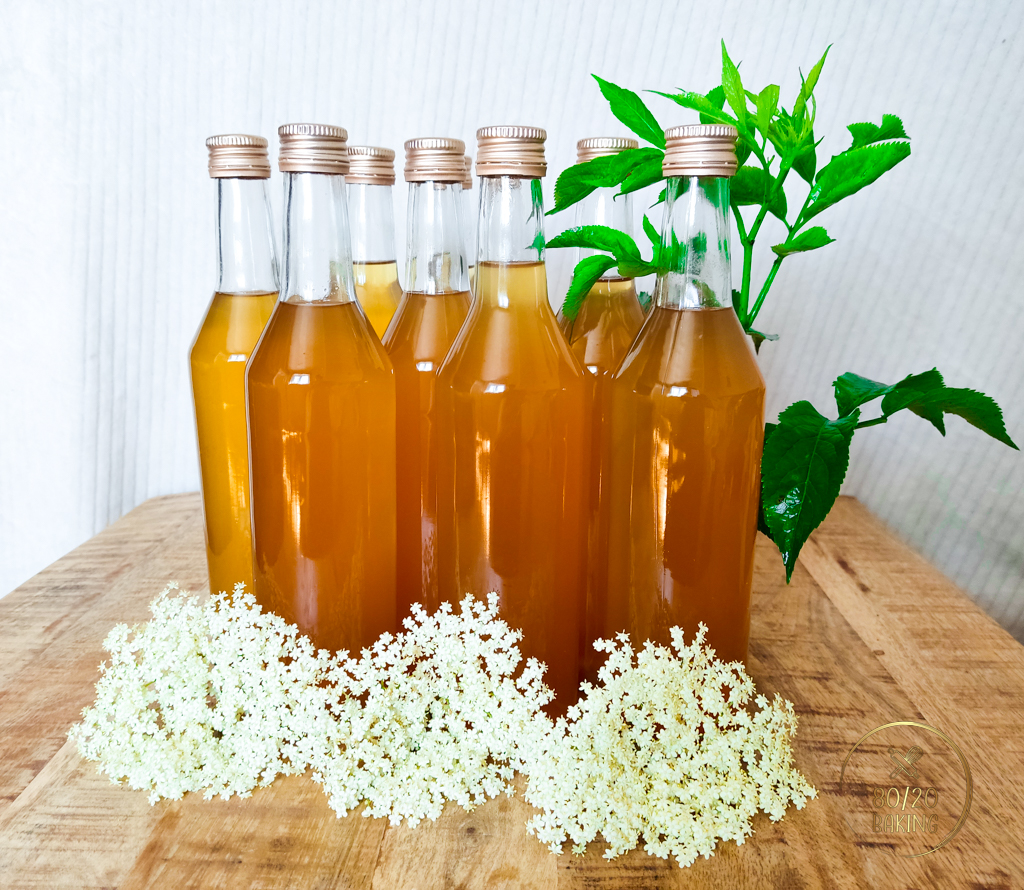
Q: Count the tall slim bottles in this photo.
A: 8